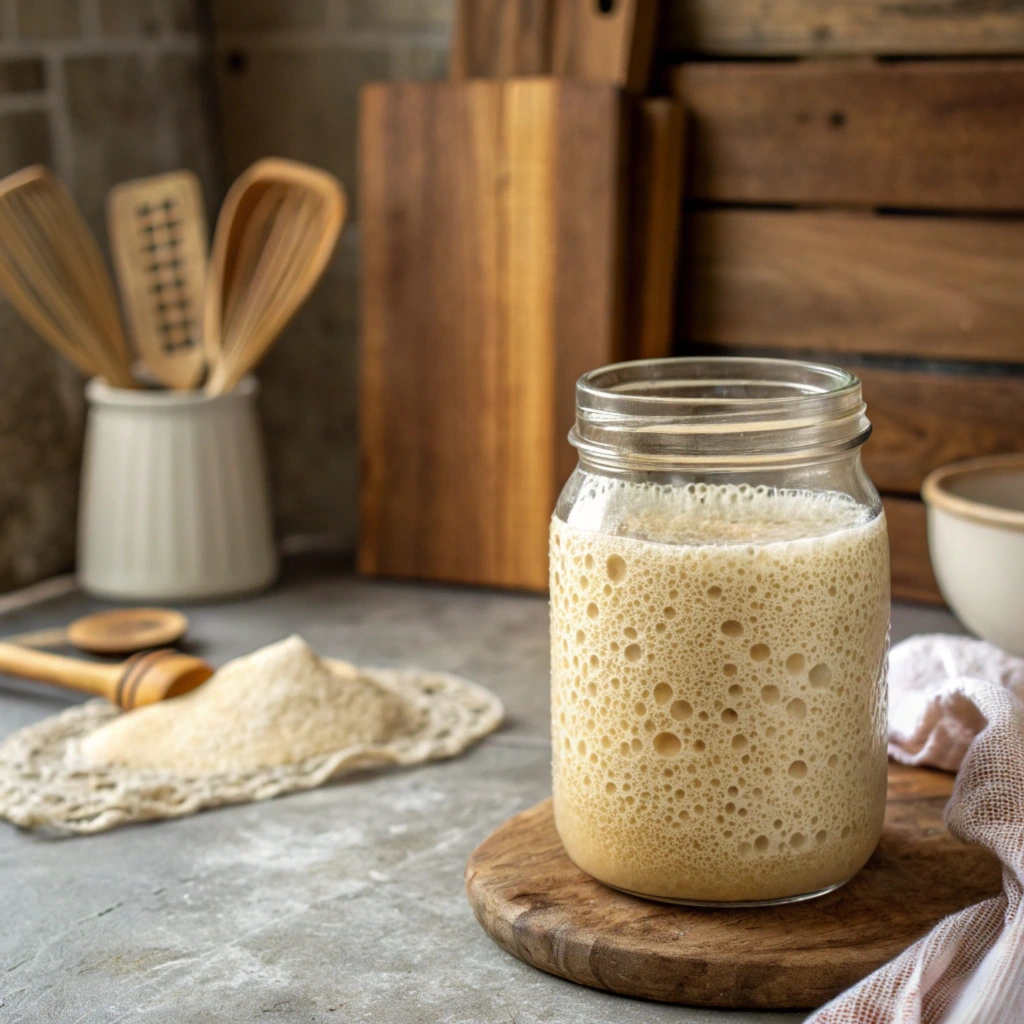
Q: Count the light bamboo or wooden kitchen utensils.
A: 5